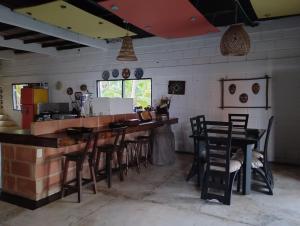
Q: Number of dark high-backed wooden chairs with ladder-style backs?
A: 4